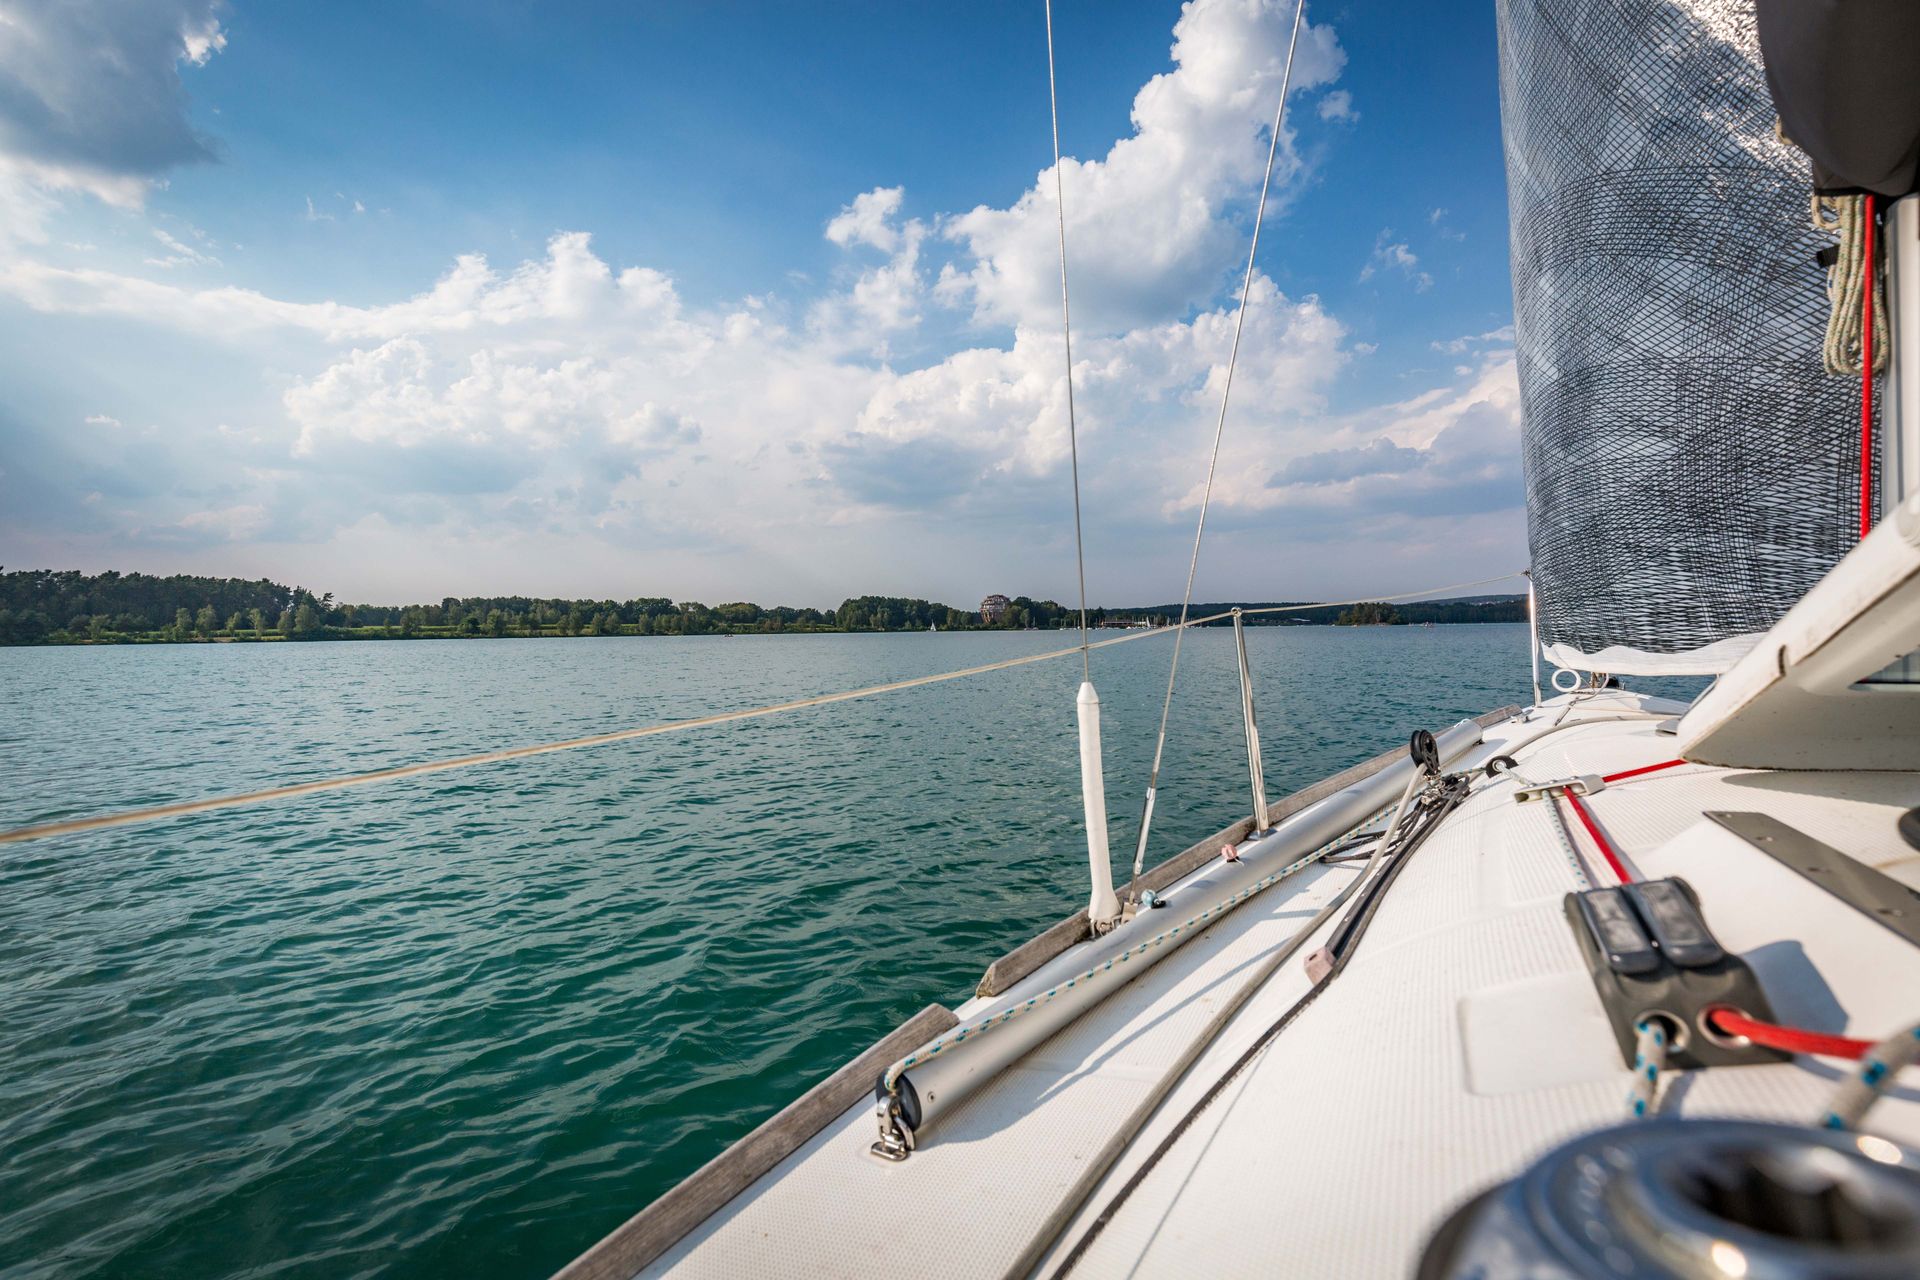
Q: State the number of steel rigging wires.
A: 2